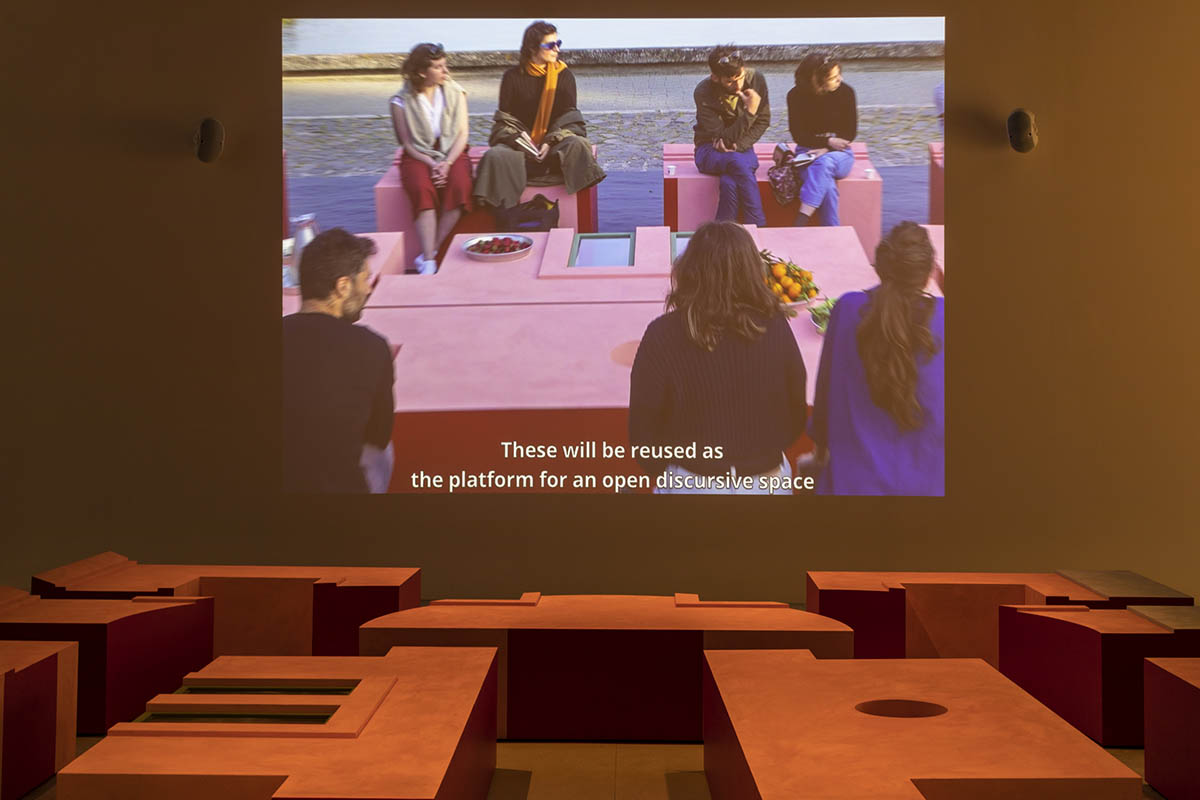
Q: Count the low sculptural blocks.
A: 9